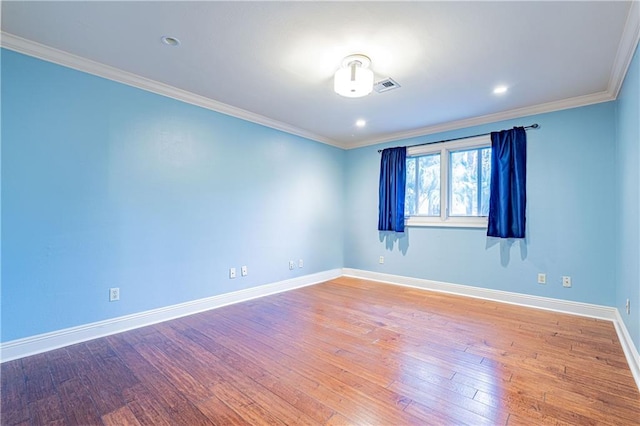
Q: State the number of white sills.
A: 1